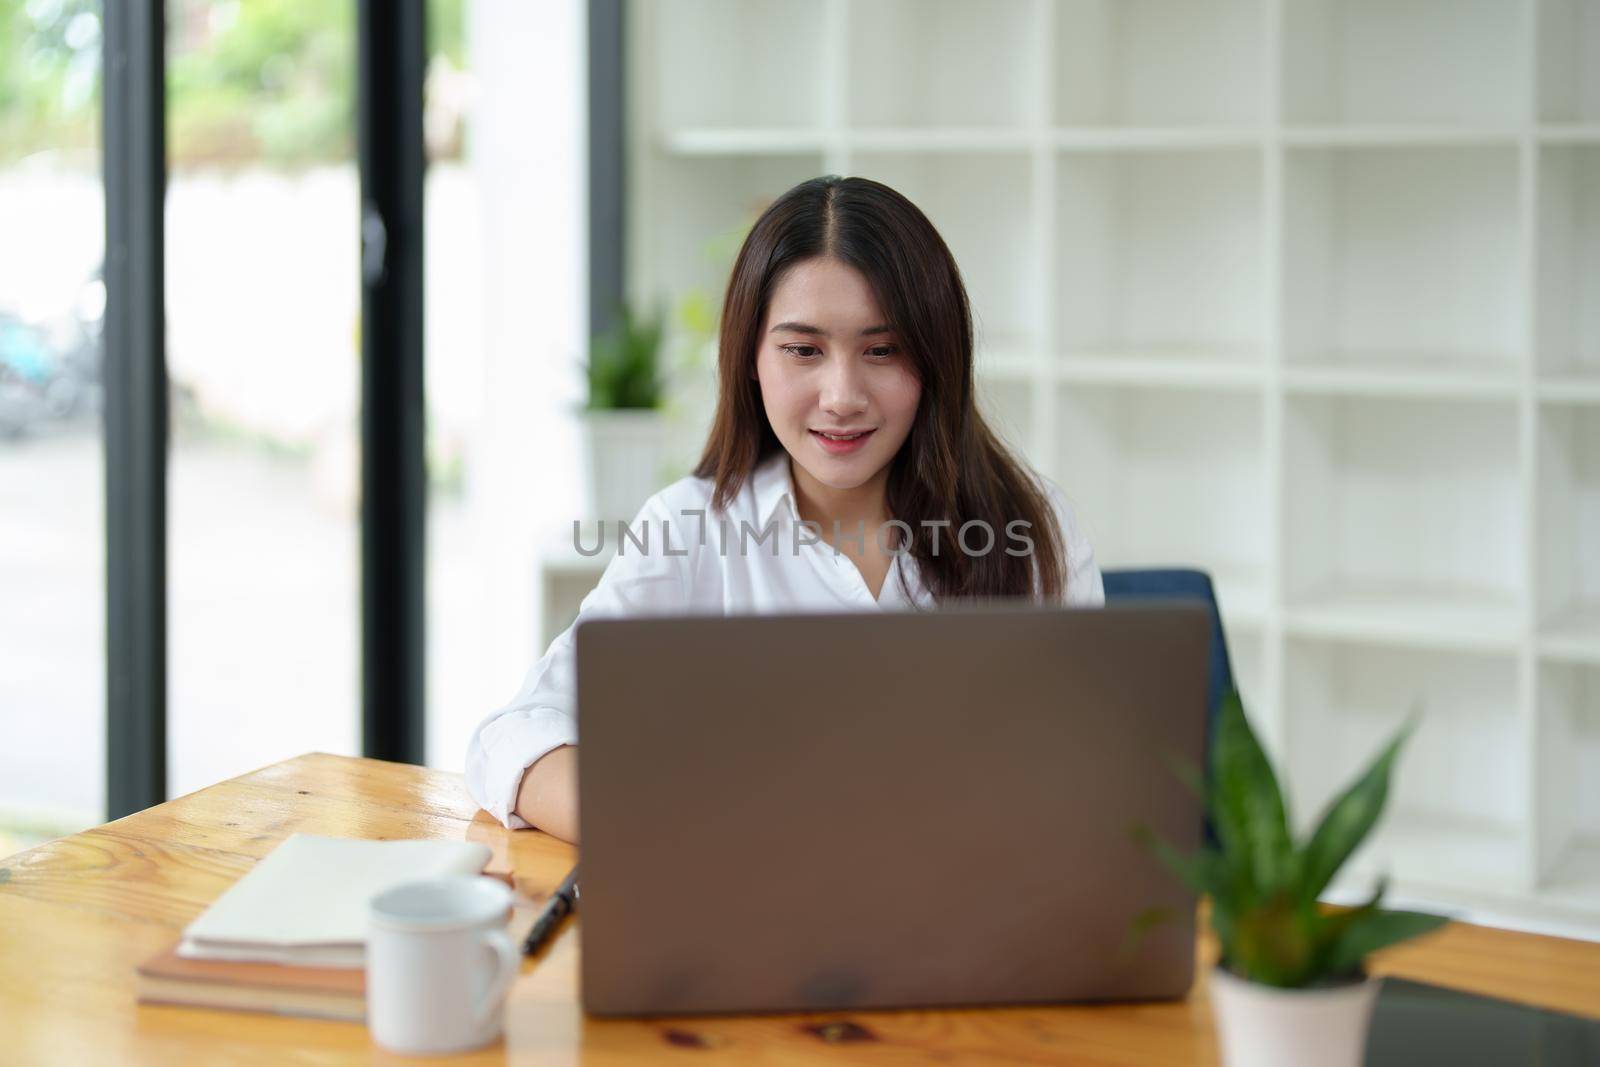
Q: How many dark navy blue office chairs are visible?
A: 1